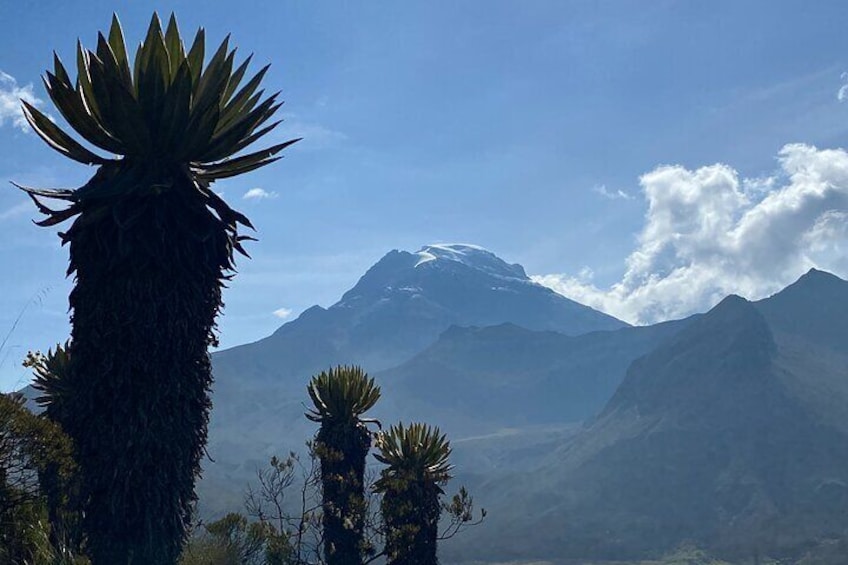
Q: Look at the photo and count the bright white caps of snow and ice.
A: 1